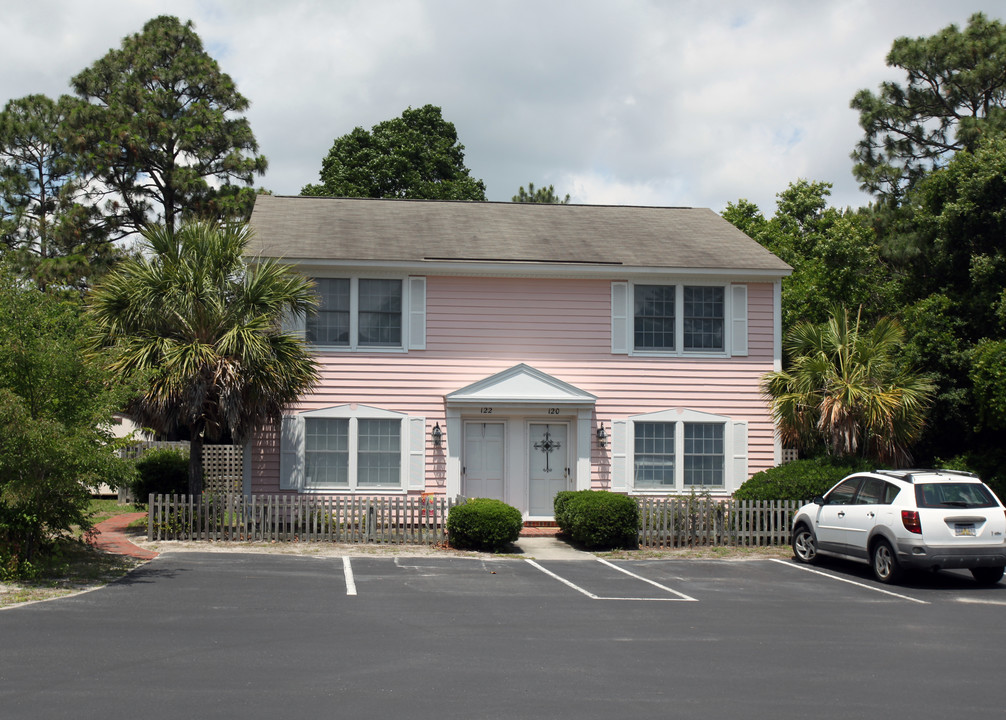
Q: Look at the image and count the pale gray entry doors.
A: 2